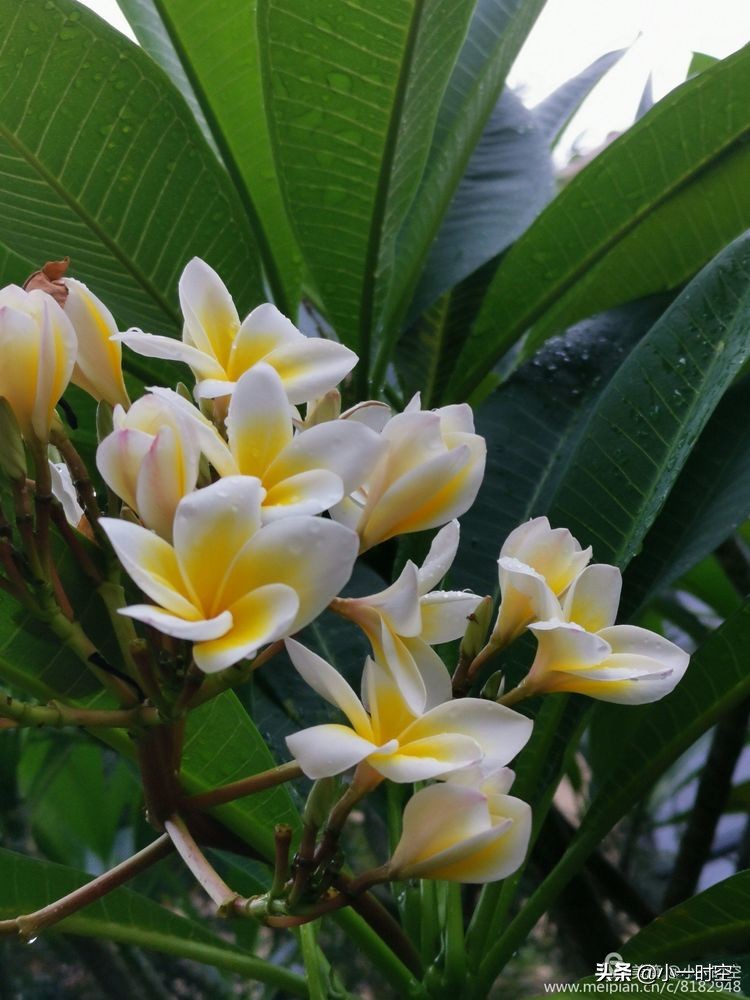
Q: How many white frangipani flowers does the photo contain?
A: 12